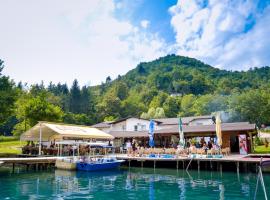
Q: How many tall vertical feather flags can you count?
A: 3